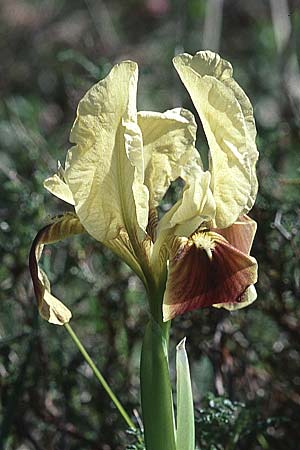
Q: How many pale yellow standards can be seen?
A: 3